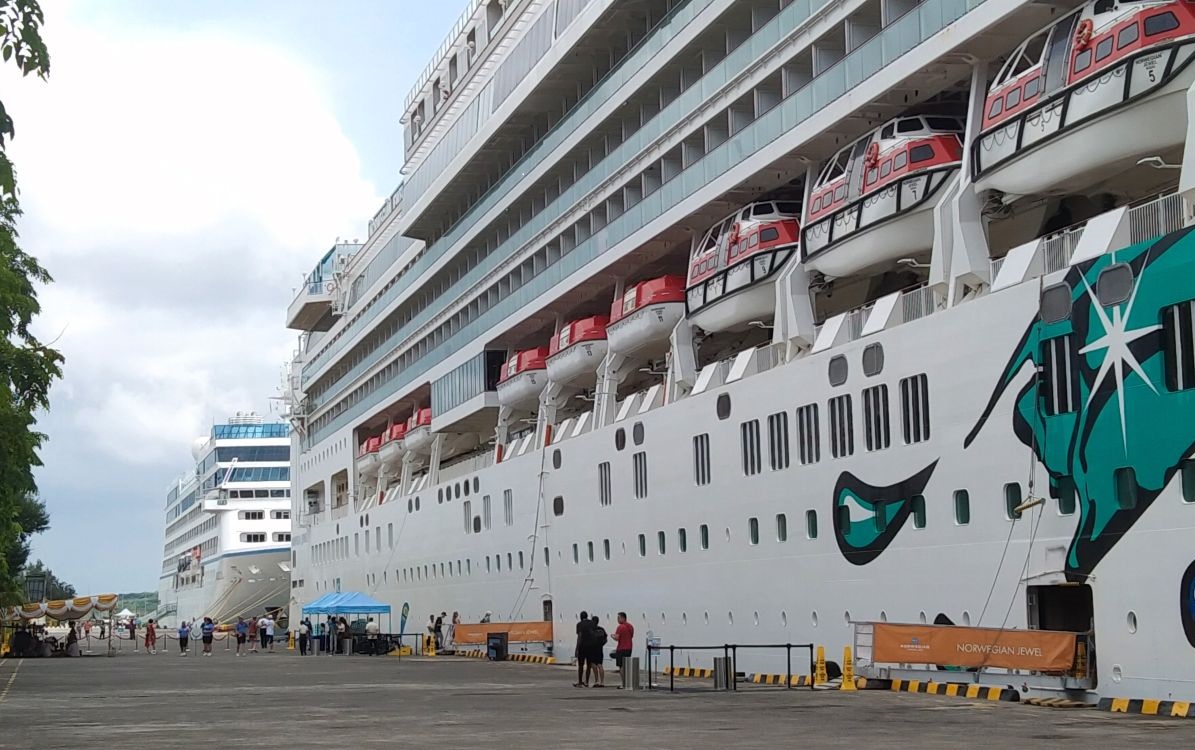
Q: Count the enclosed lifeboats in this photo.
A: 9